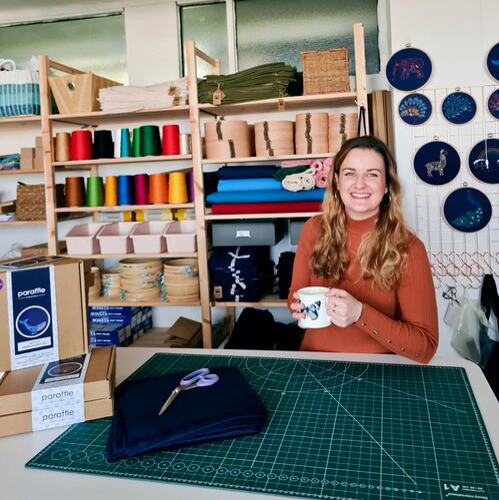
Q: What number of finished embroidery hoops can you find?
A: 8